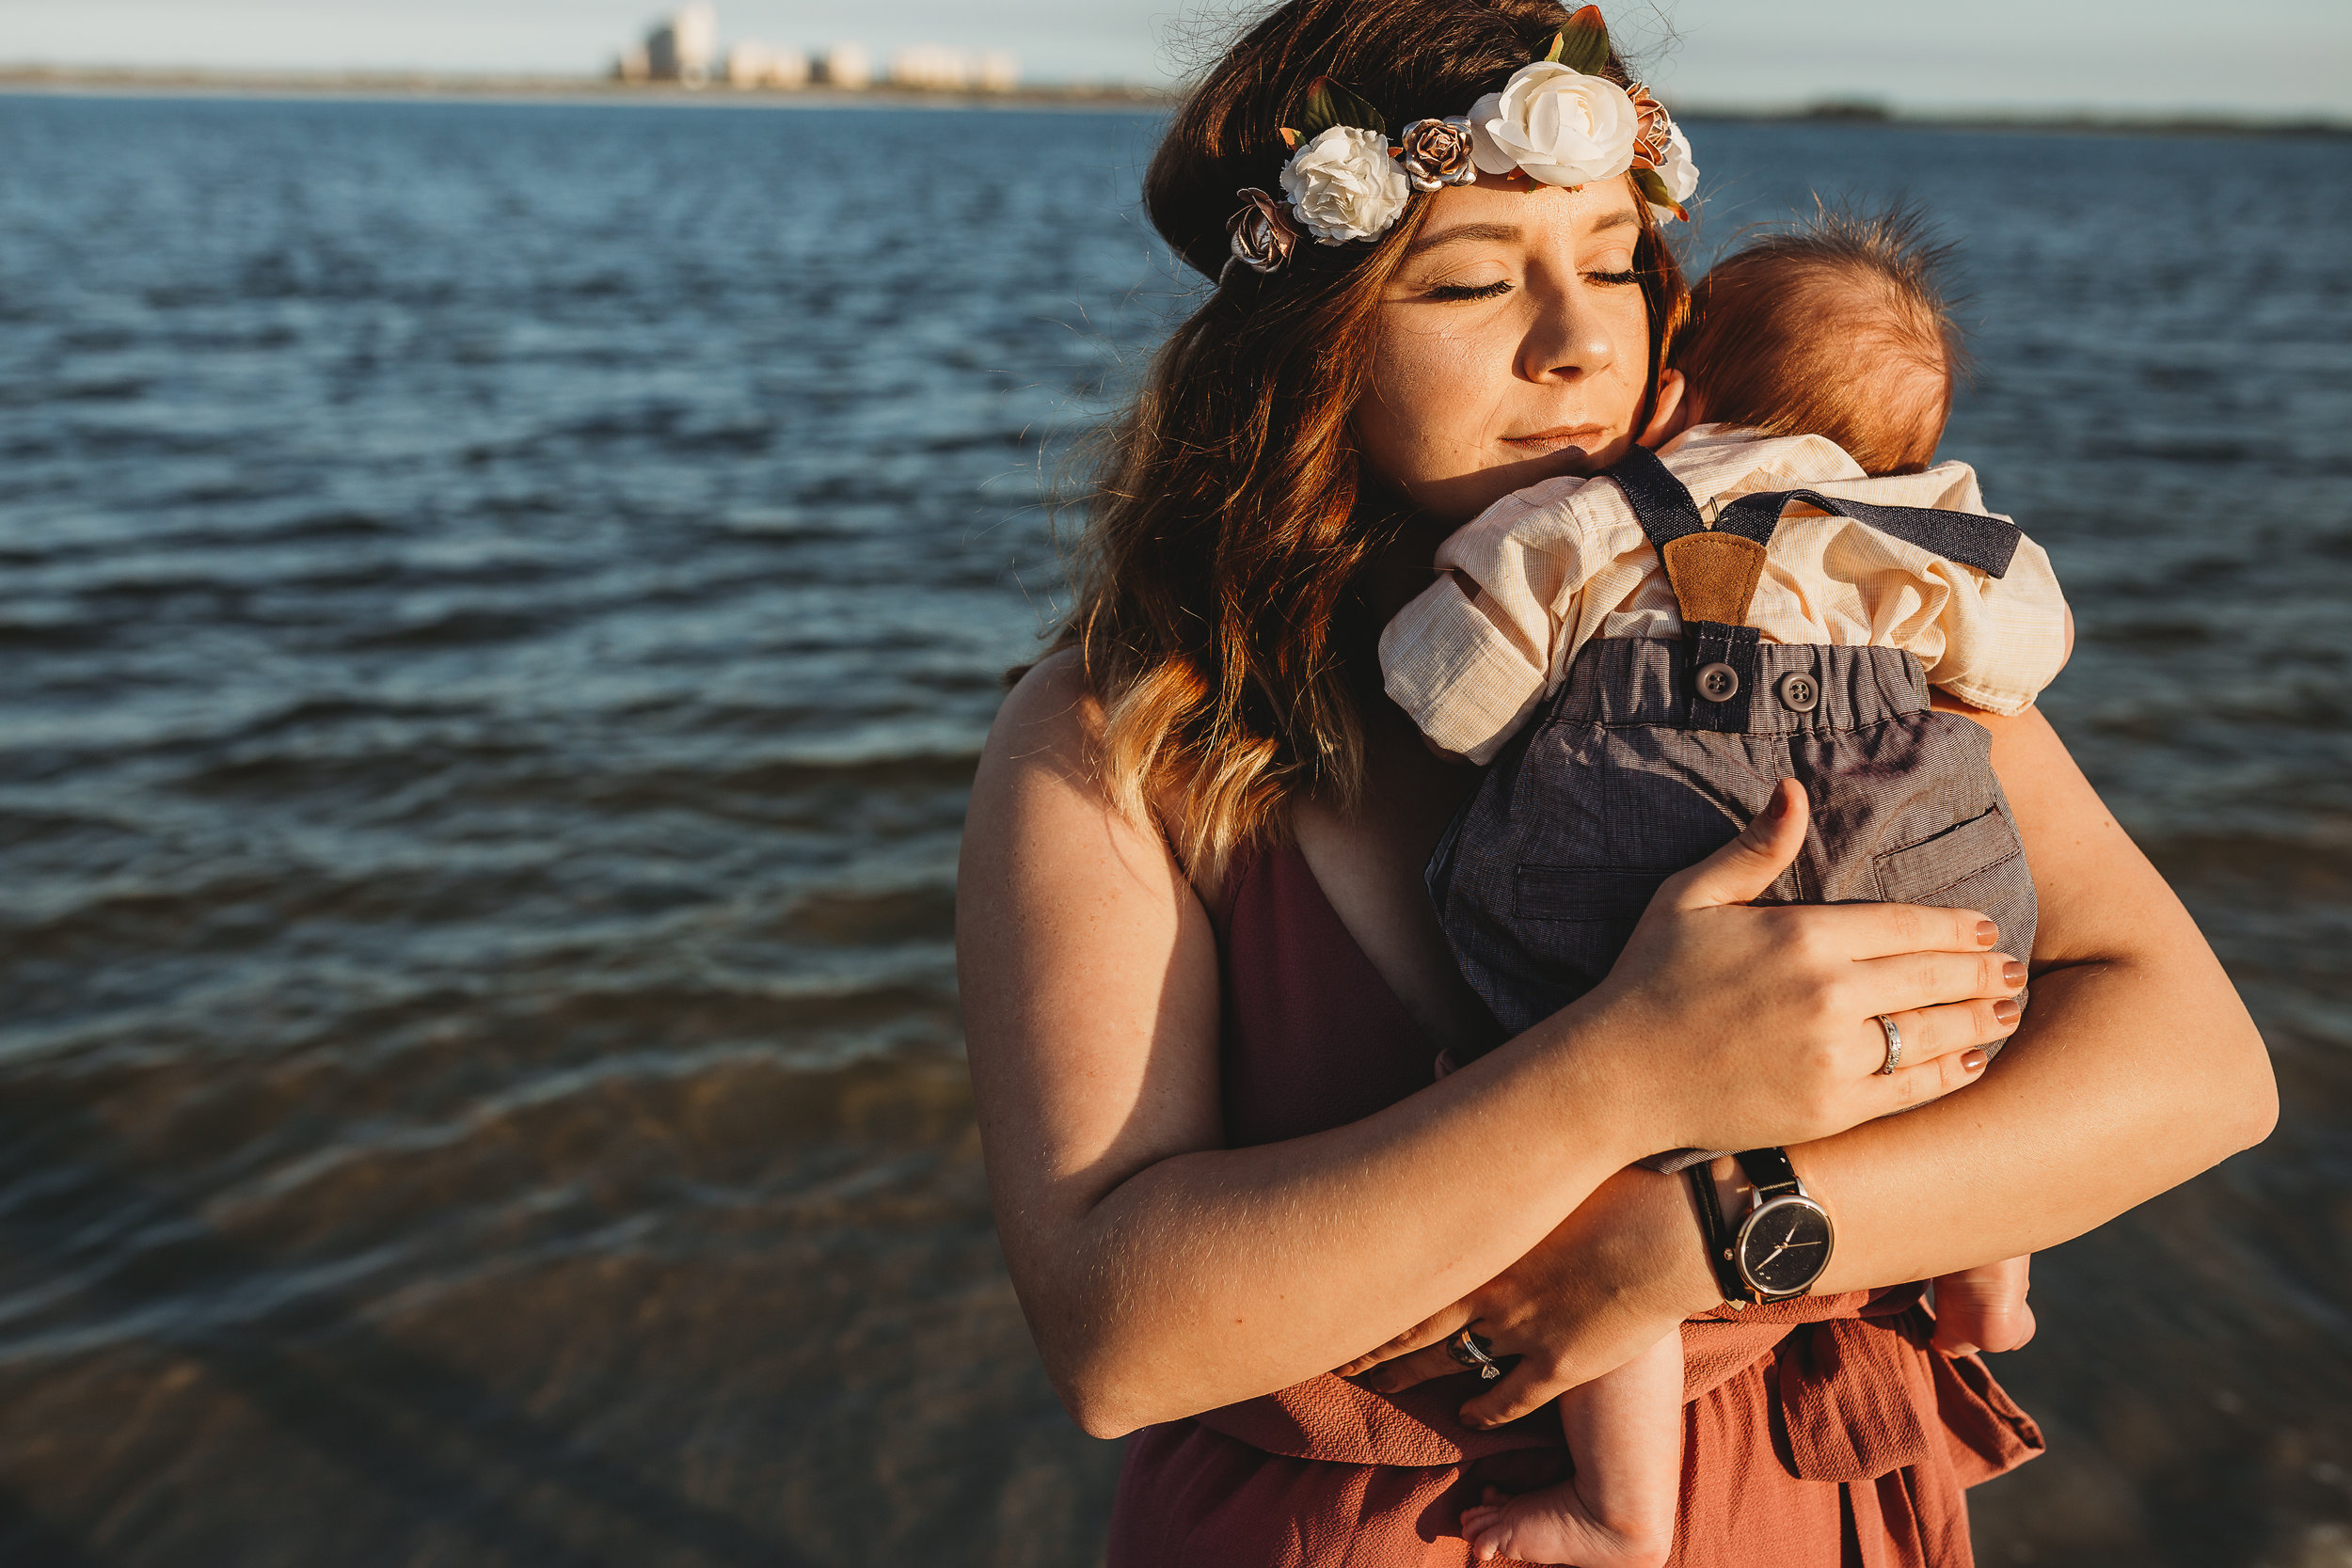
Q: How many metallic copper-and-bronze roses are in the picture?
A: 3